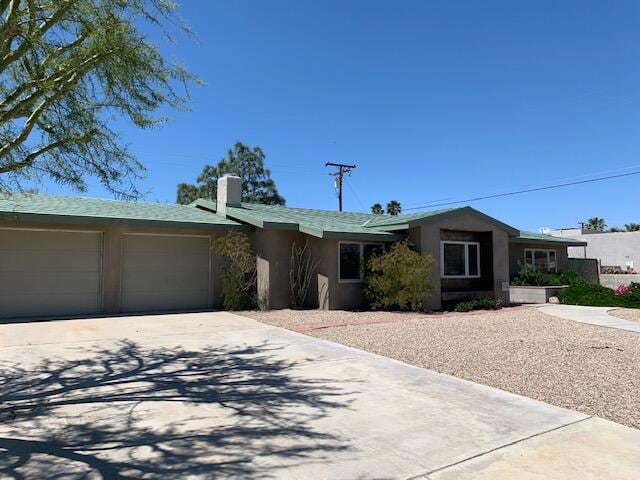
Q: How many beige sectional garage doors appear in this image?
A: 2